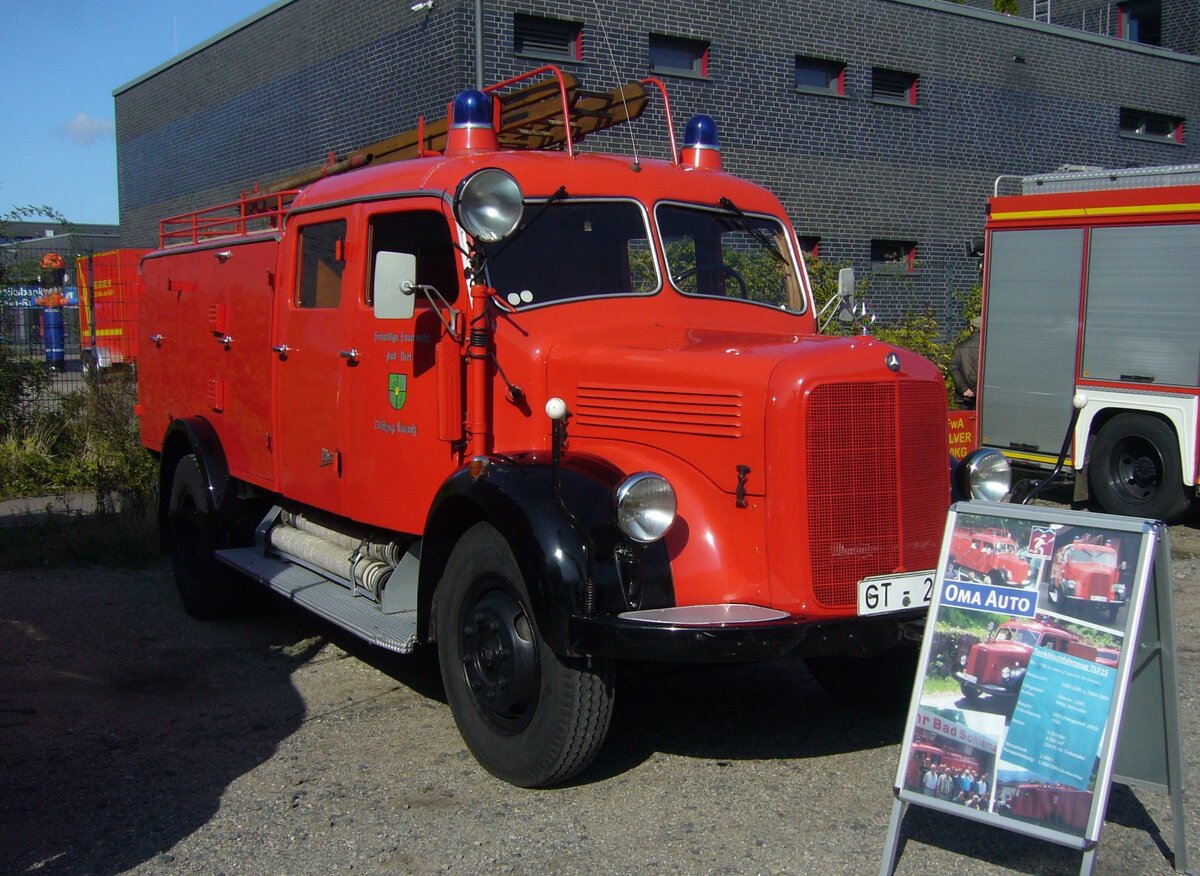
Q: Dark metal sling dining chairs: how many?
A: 0